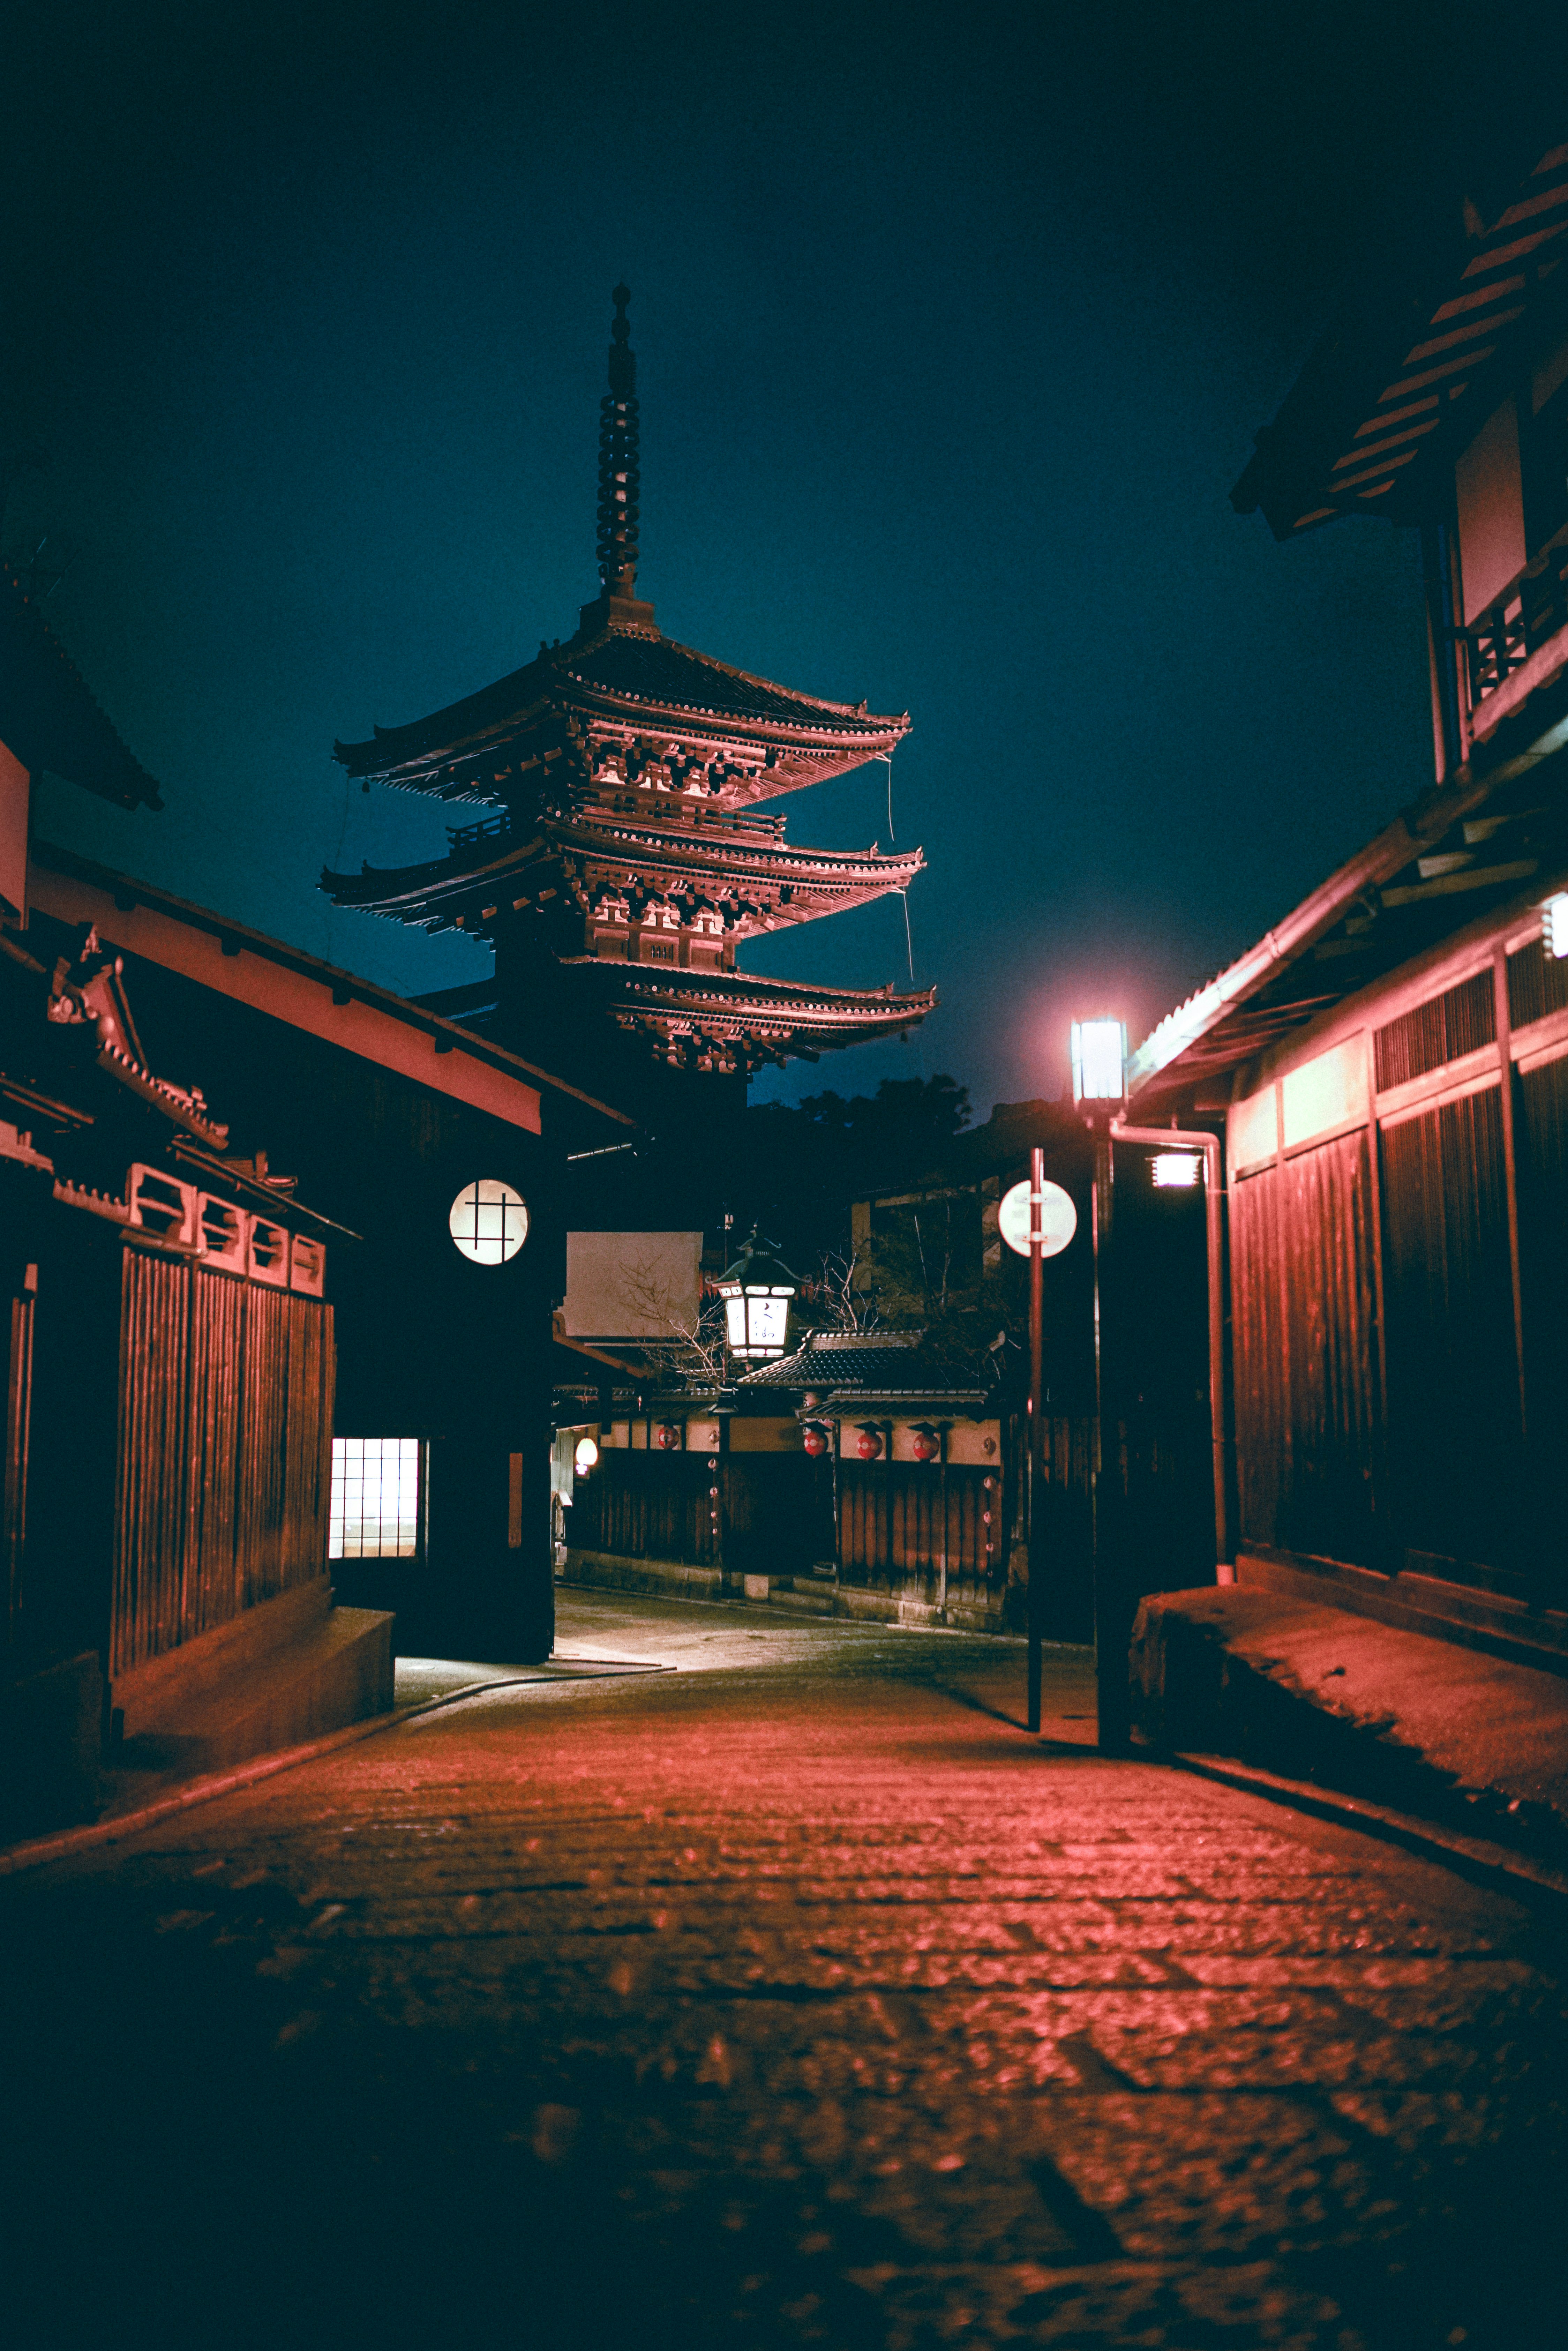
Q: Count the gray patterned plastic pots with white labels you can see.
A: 0